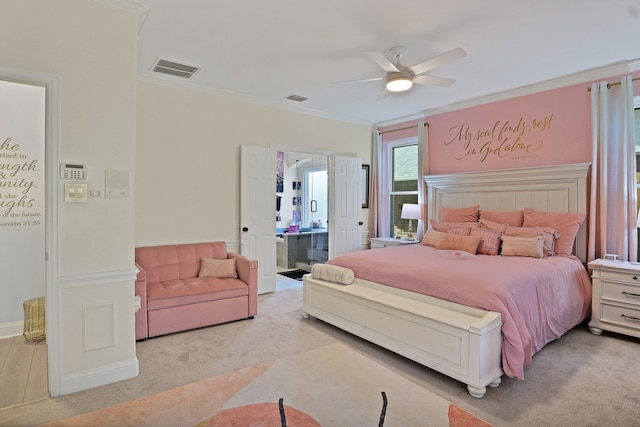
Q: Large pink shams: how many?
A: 3